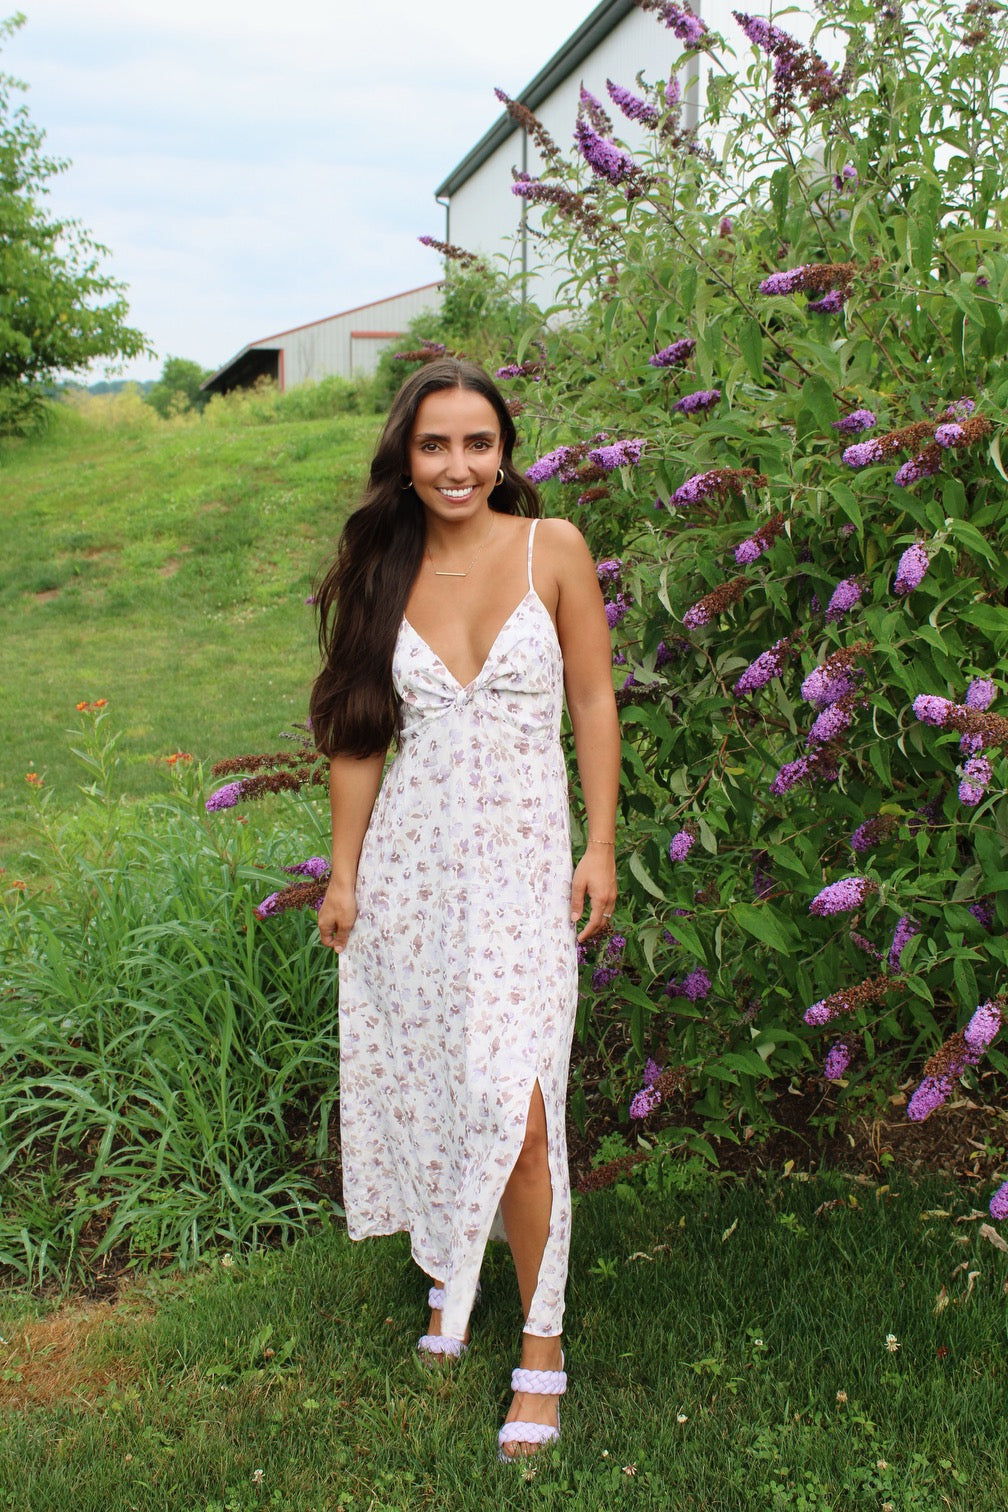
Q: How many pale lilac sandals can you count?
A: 2